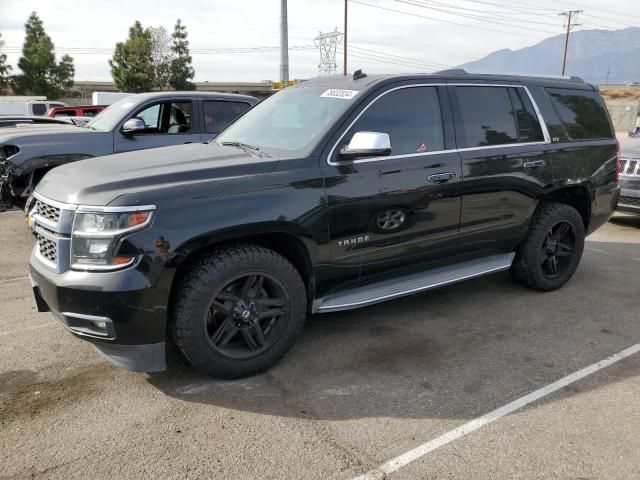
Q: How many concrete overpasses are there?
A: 1